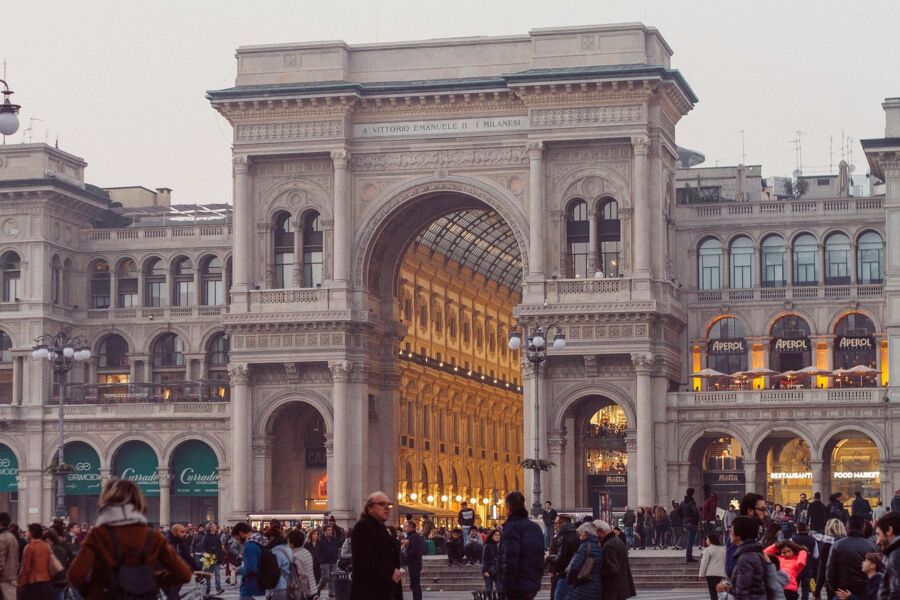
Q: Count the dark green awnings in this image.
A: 4